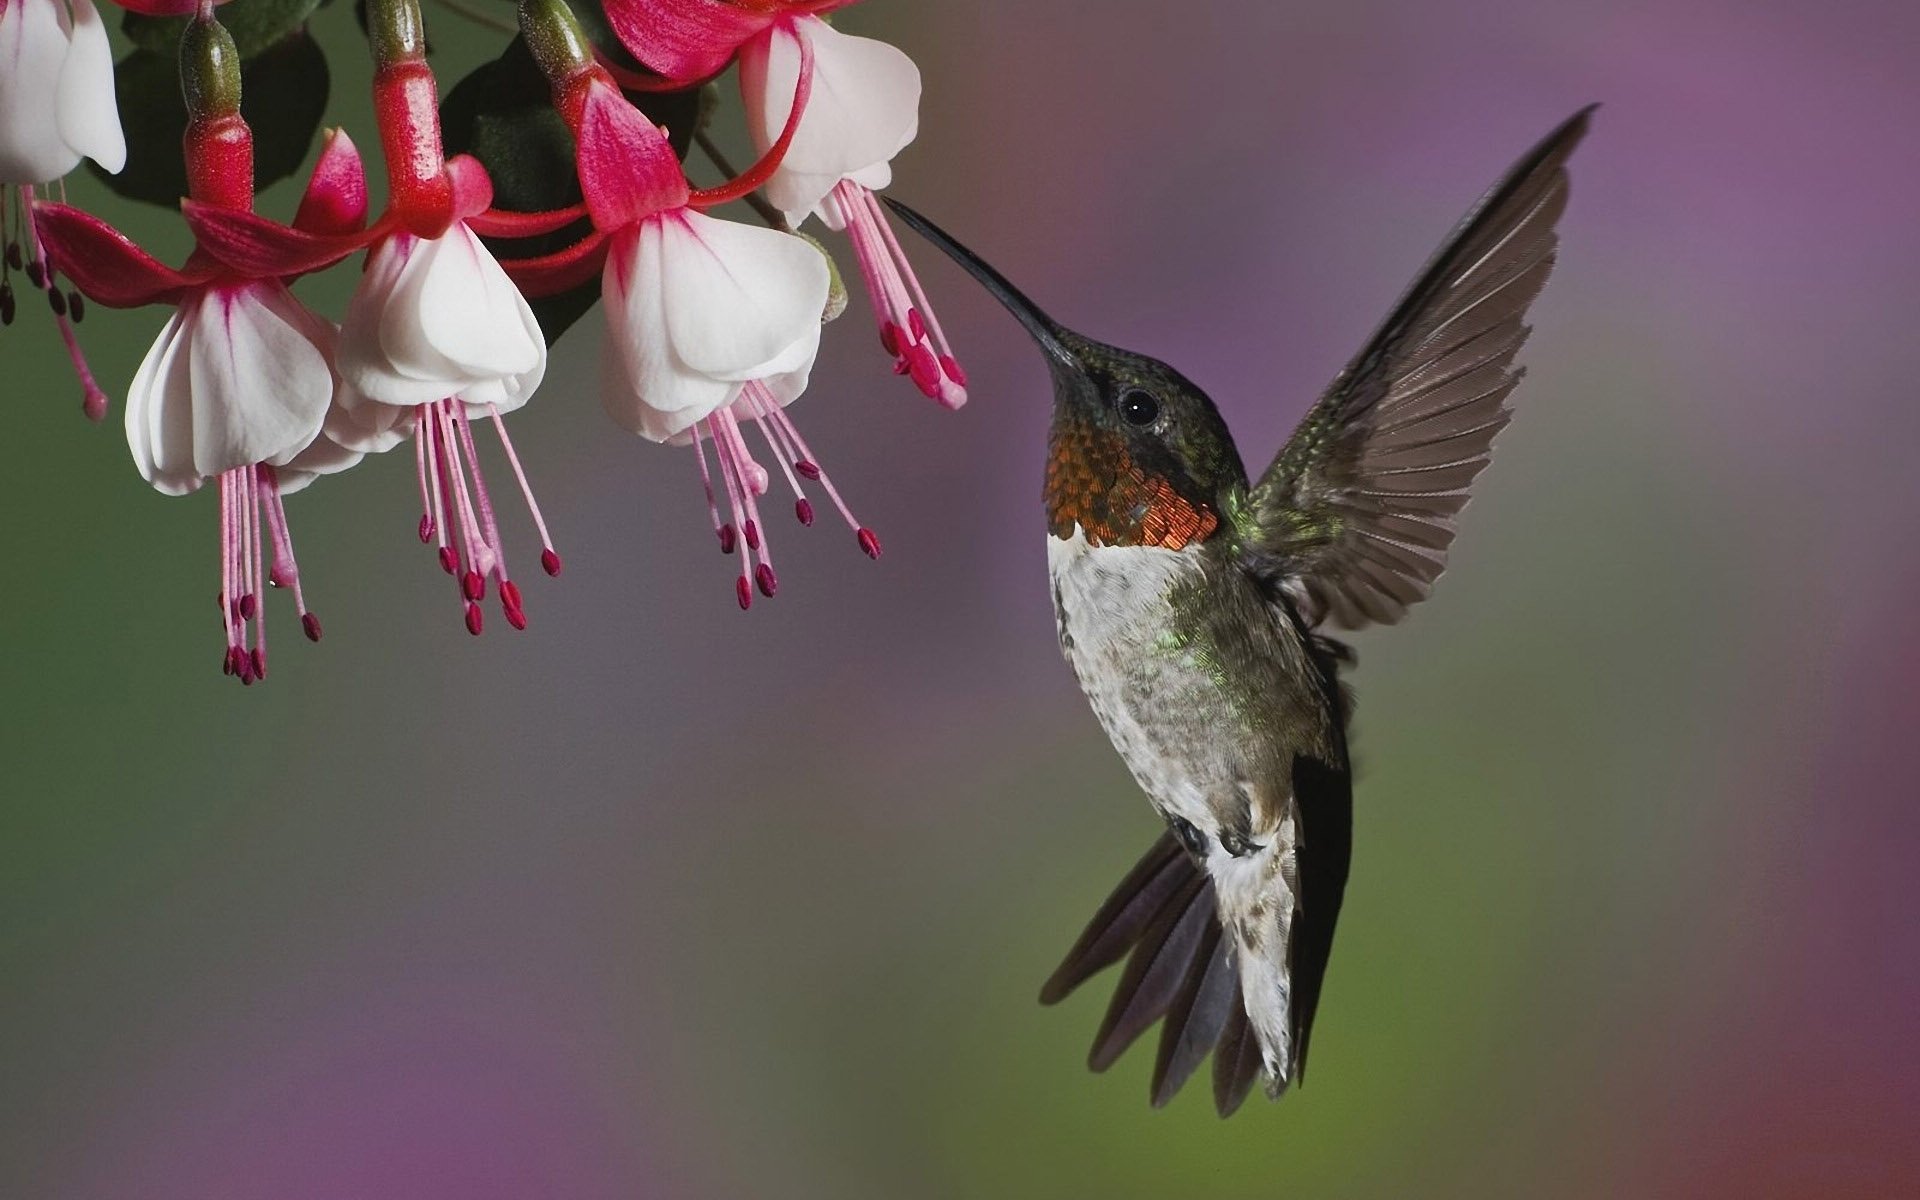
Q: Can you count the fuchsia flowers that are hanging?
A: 5